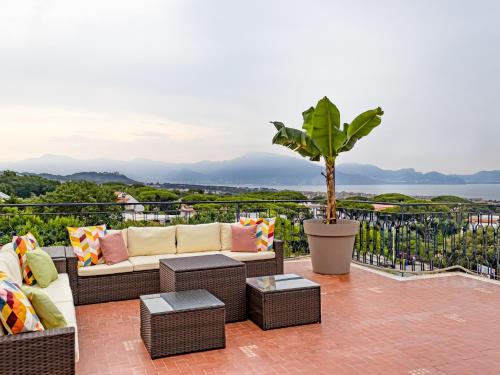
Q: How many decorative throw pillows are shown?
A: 8